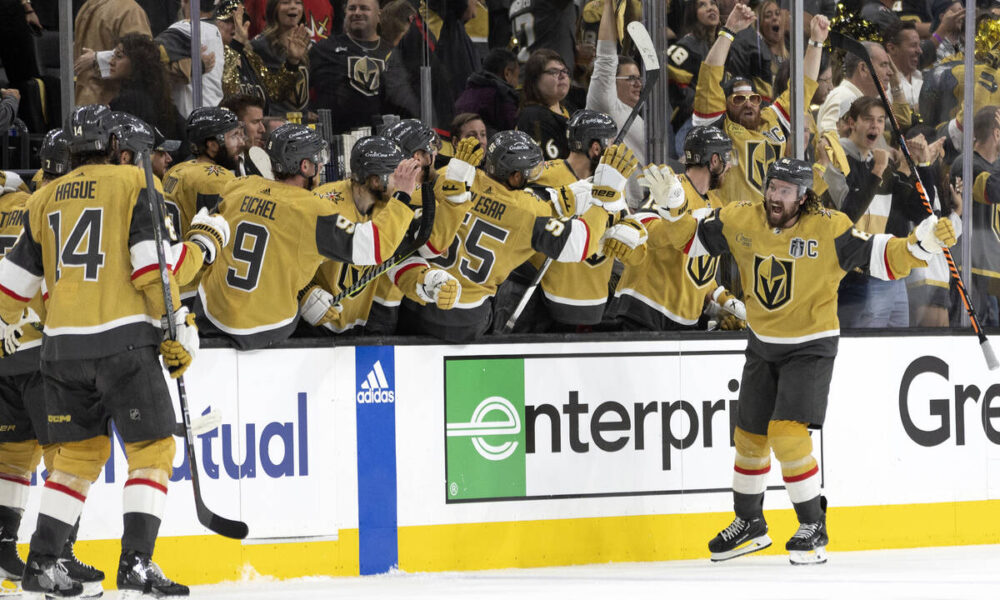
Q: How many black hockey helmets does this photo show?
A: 11